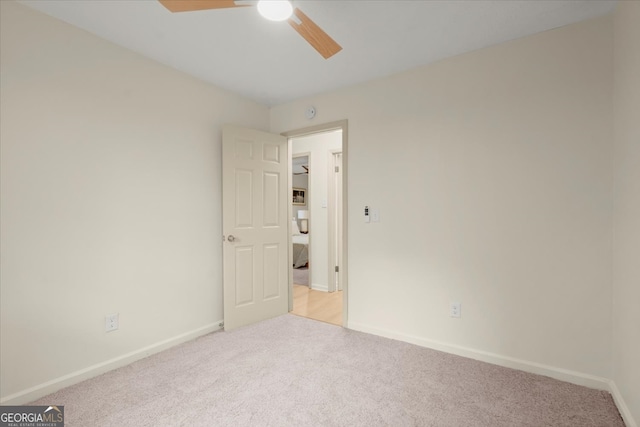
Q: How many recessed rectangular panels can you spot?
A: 6